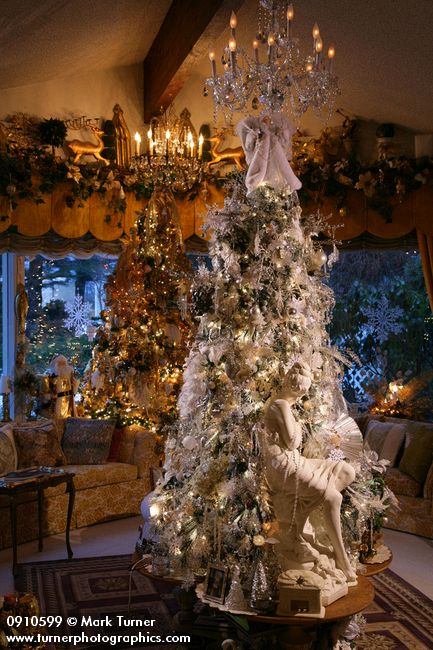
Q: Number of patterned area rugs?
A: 1